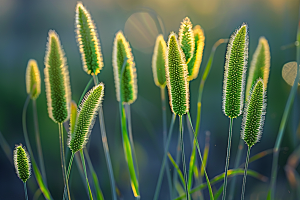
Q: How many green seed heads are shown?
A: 13